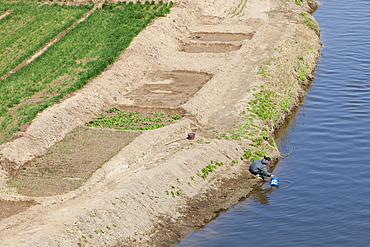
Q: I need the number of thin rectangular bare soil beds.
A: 2